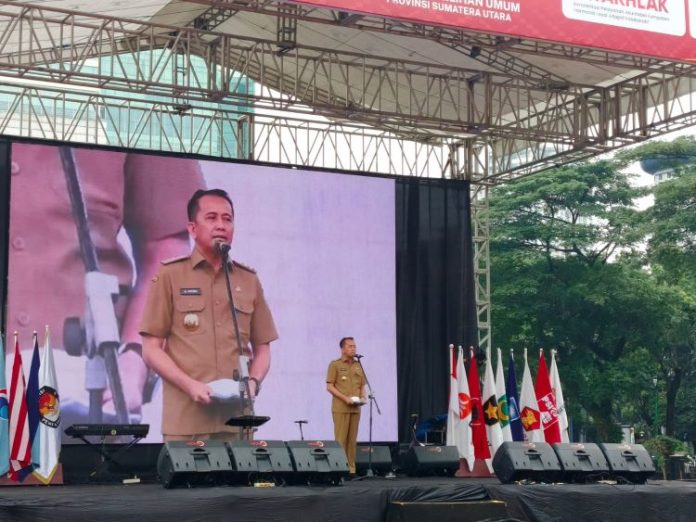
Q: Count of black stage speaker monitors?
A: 8